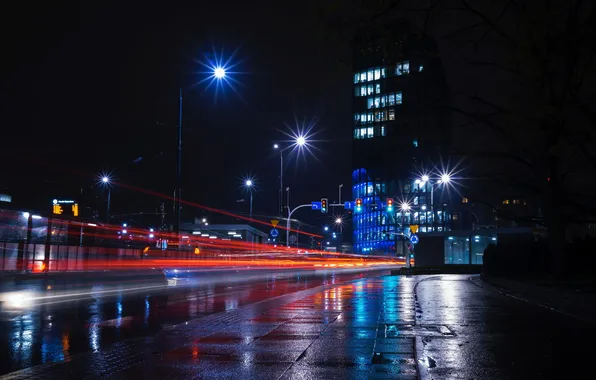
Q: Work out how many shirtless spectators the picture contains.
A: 0